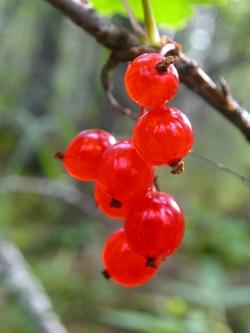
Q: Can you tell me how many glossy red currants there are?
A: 7